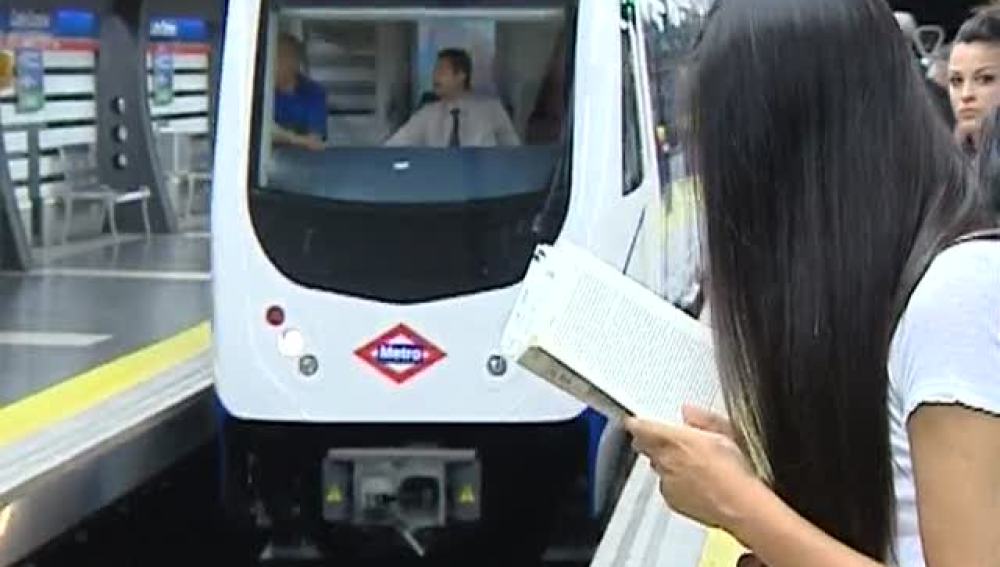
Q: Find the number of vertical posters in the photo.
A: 2